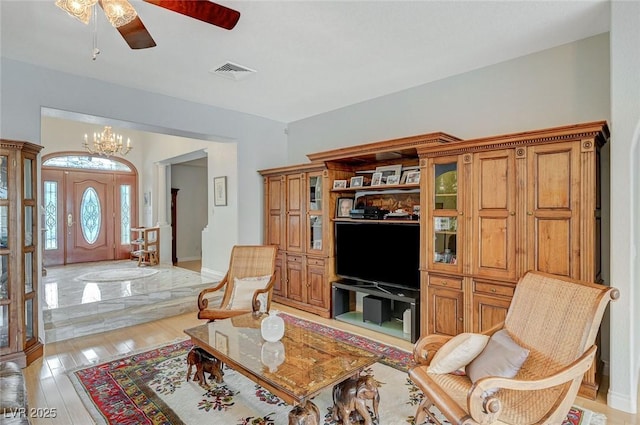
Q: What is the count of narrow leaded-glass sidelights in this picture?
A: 2